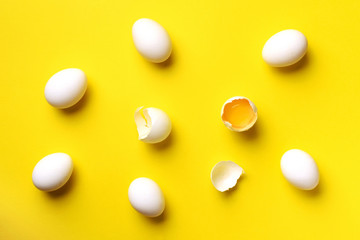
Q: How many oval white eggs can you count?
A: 6